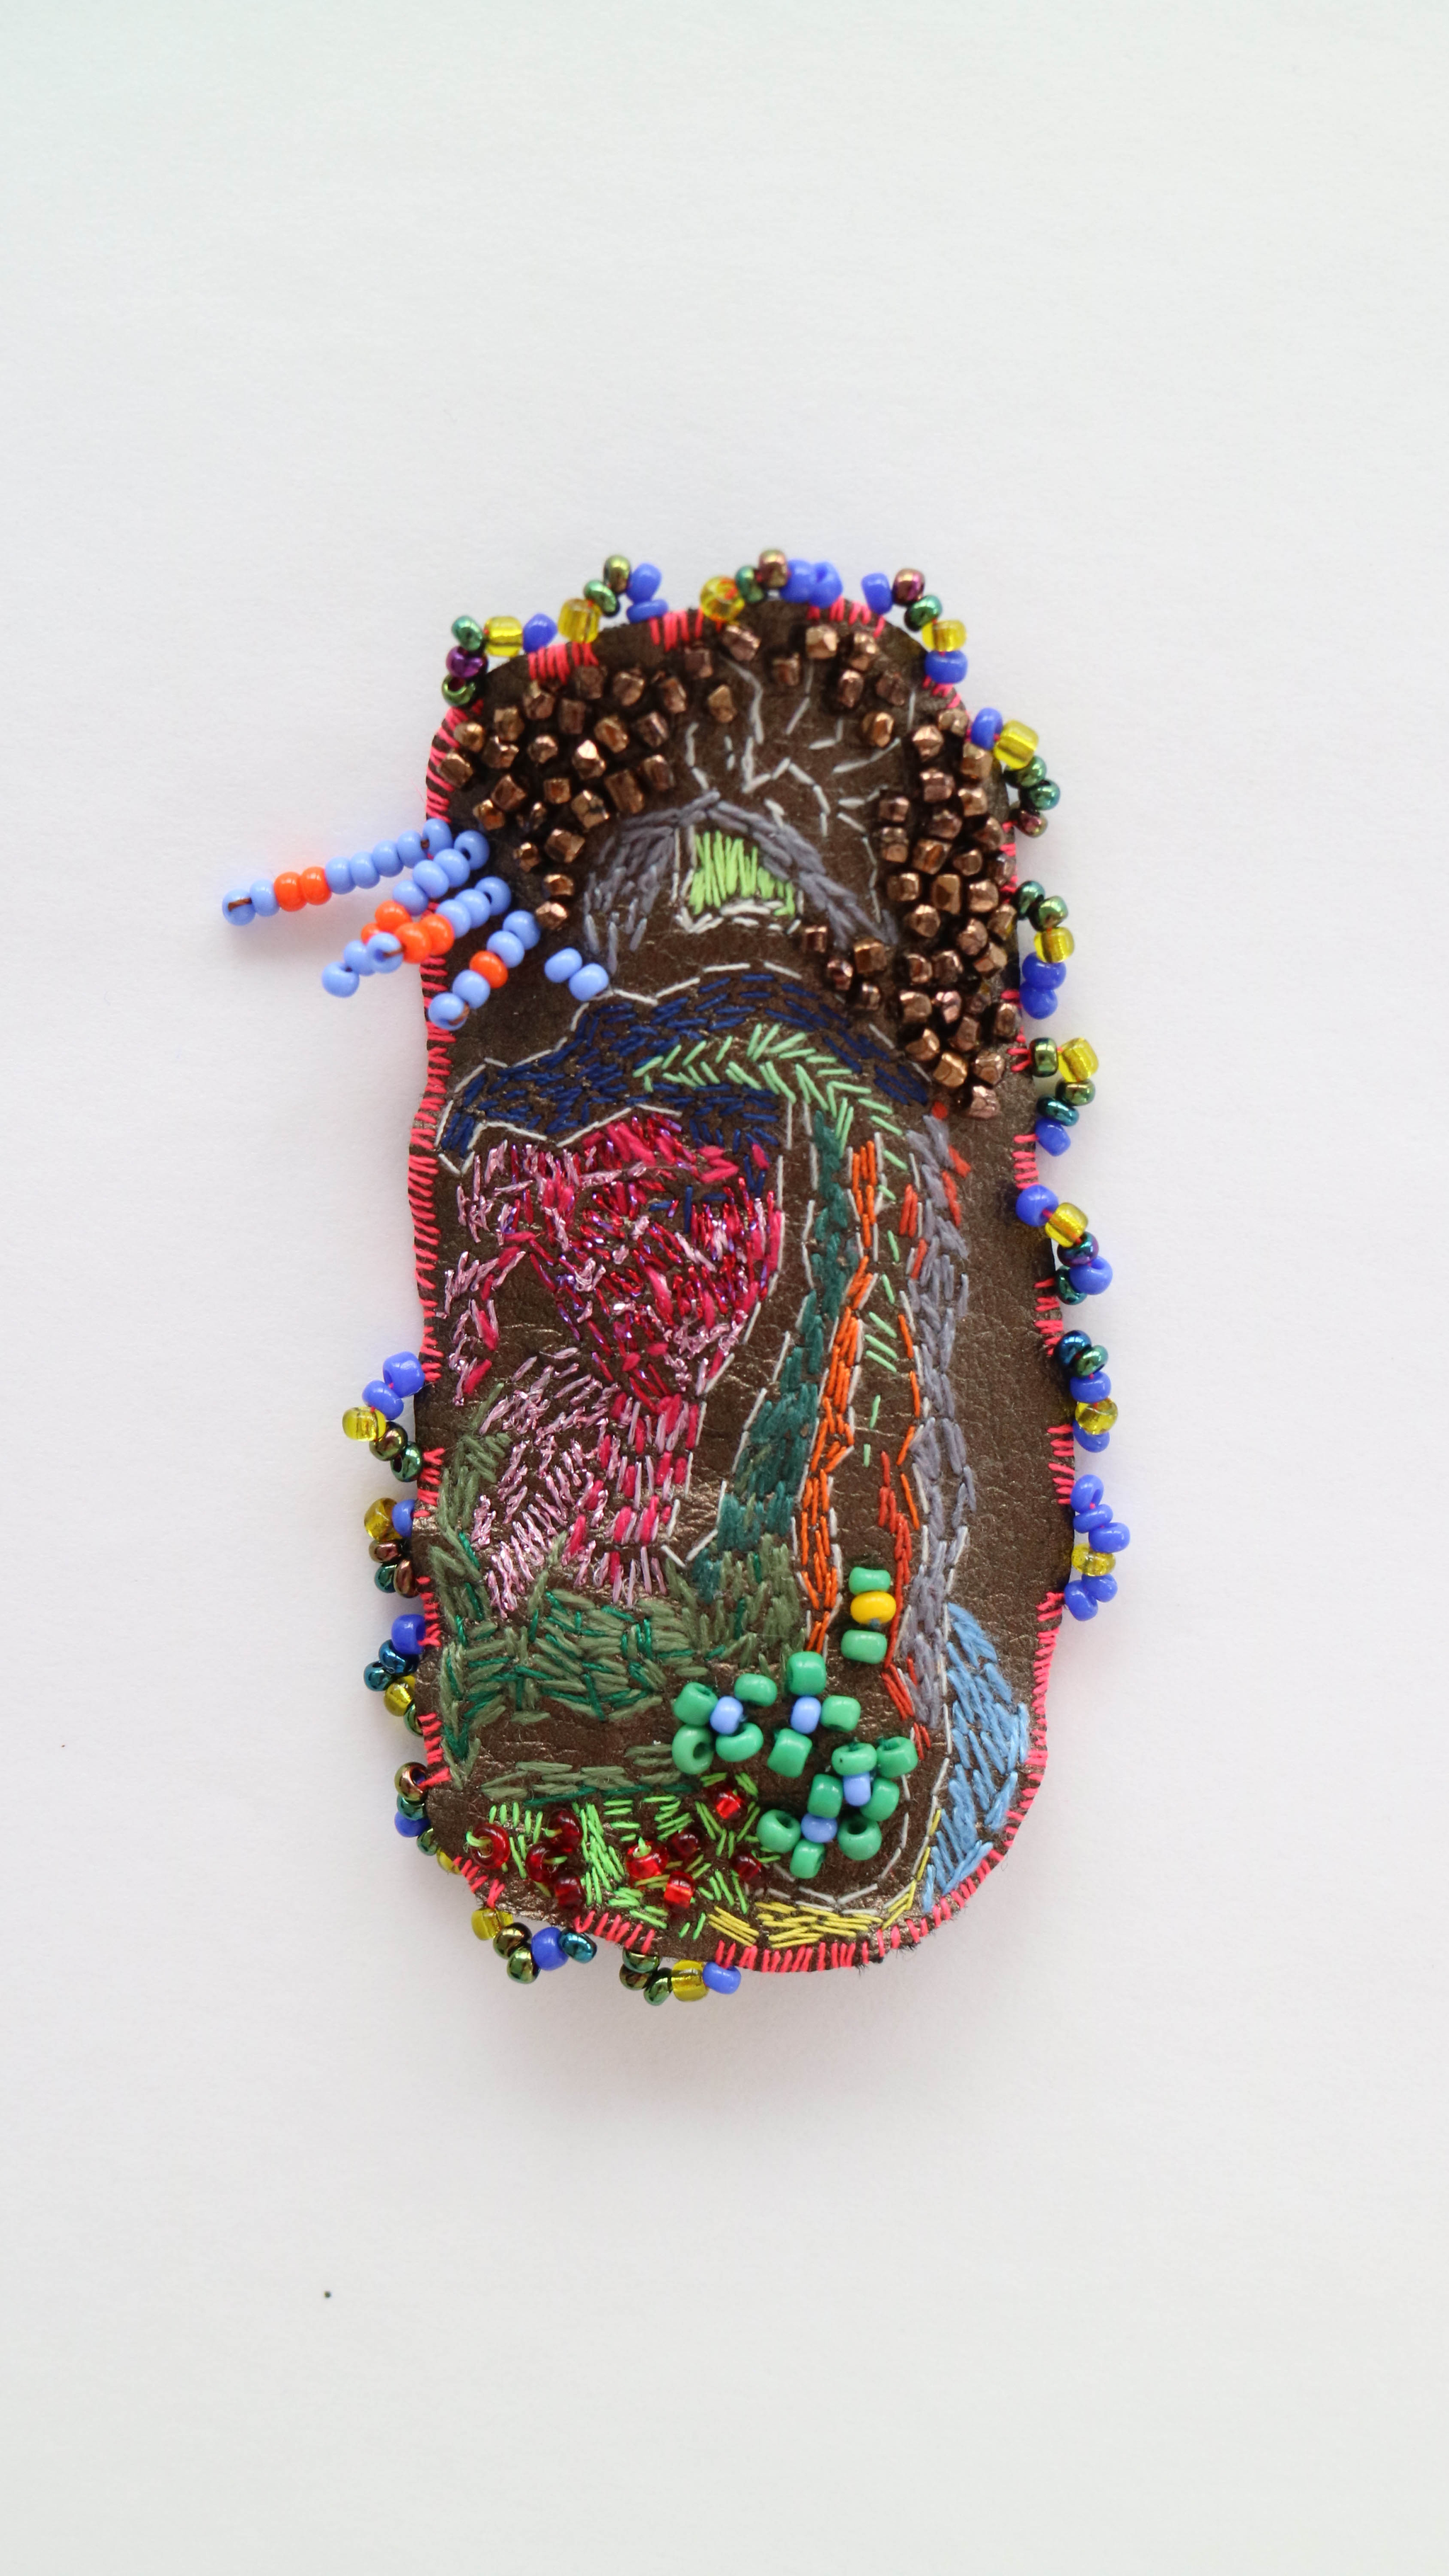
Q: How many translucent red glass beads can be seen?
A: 9